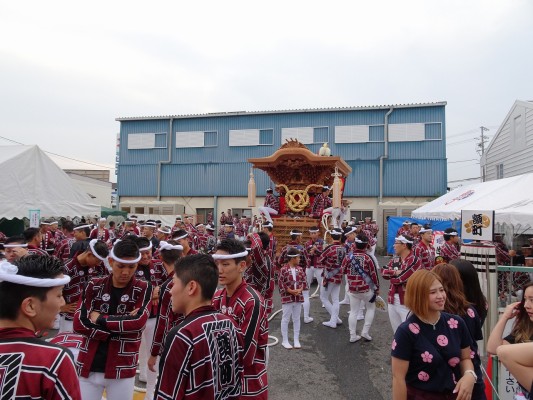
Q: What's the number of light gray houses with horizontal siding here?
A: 1